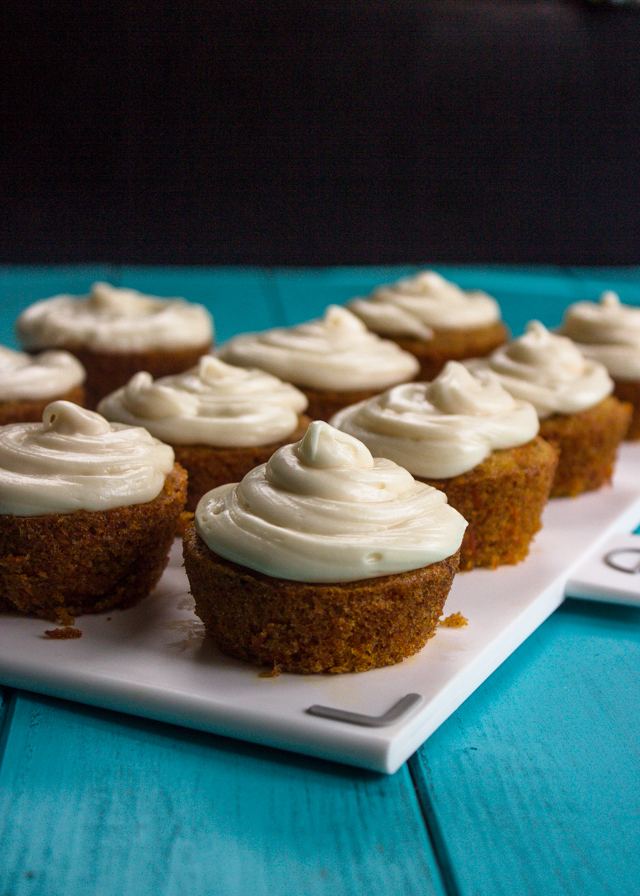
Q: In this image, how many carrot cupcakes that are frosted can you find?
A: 10